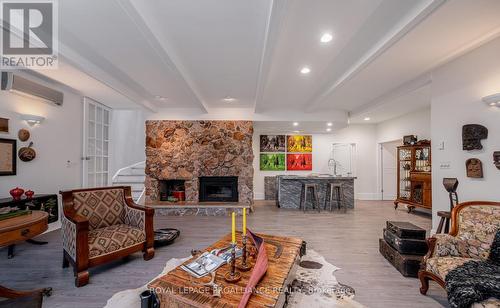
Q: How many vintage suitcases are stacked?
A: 3